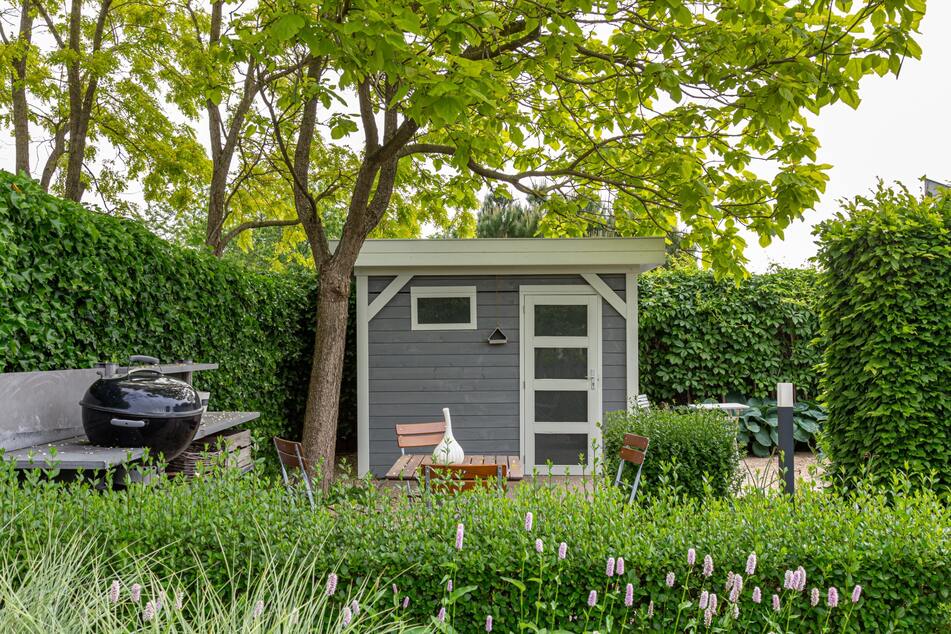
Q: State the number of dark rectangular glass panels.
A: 5